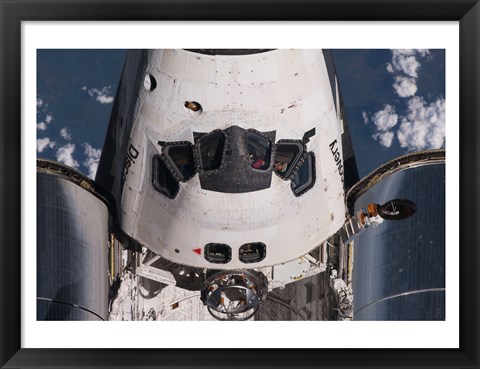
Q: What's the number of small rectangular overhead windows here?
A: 2